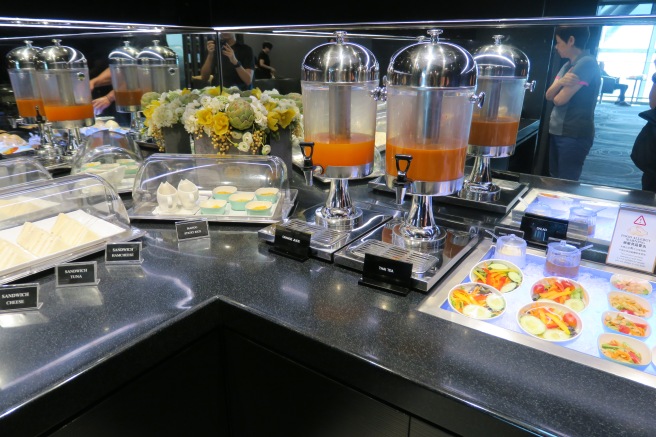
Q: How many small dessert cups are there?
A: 5